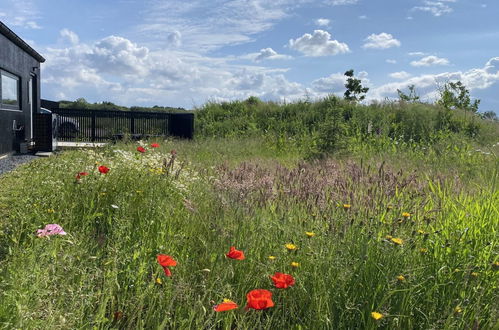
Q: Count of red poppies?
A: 9